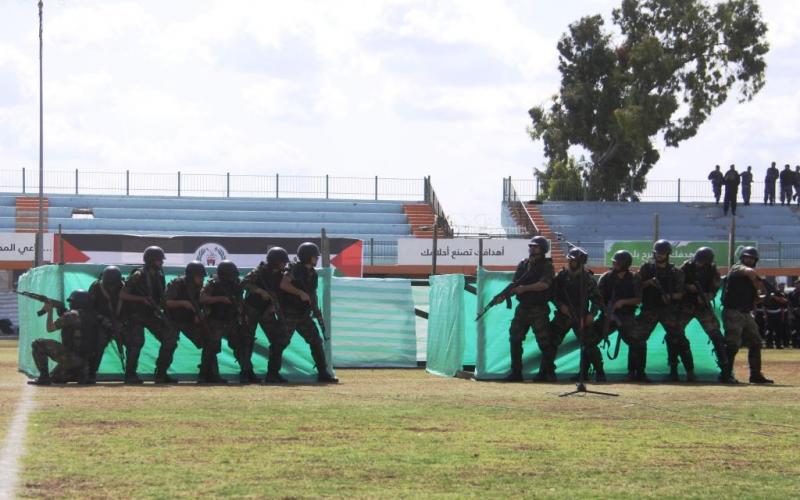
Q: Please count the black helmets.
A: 13